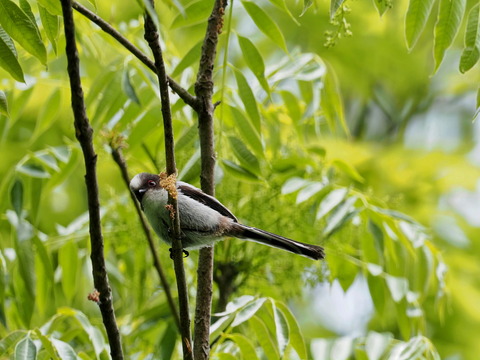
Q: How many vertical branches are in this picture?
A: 3